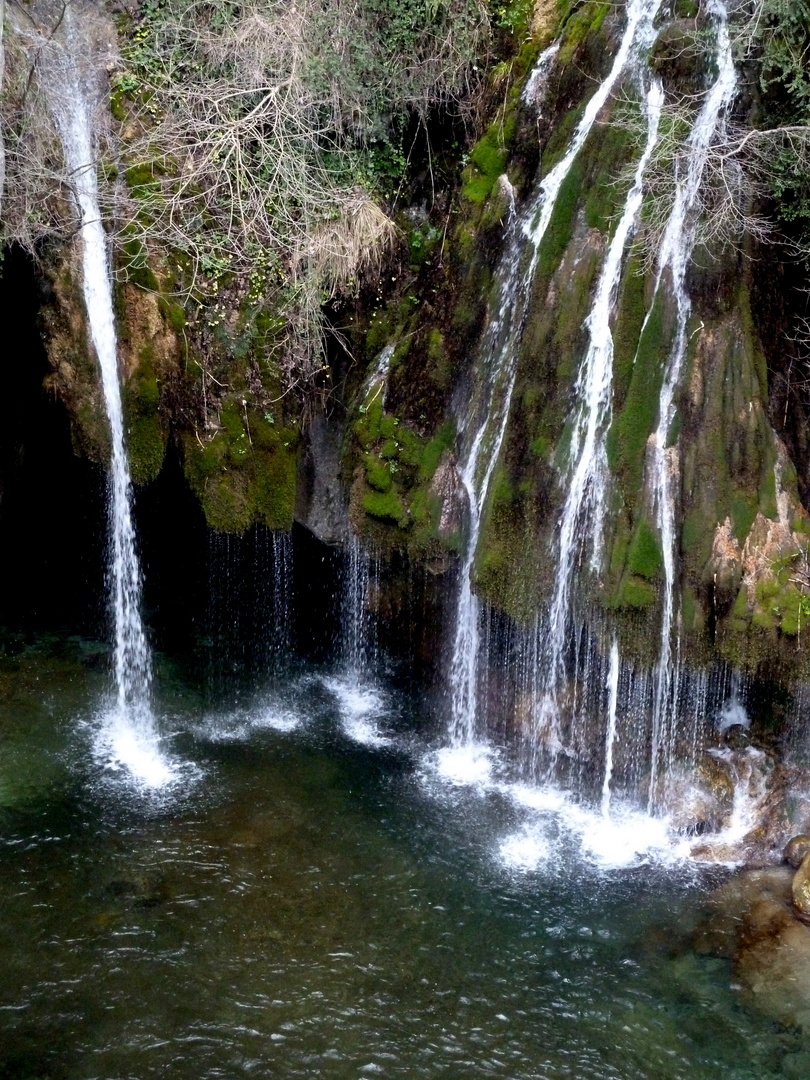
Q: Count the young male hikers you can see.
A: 0